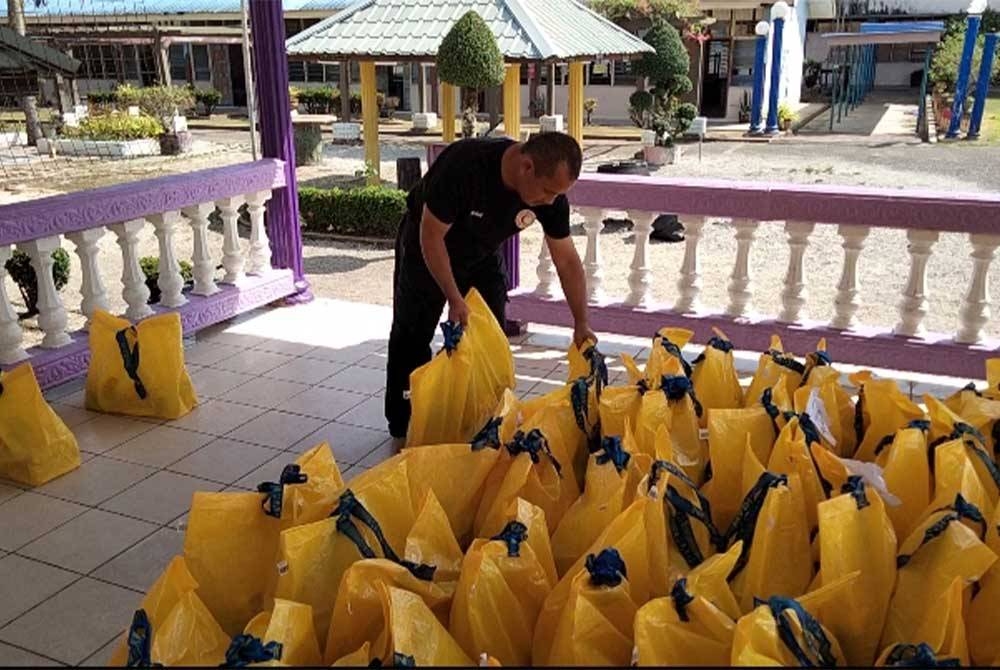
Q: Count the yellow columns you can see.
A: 4